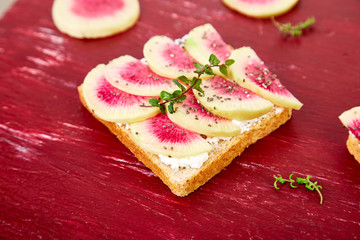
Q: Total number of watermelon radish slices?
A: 11